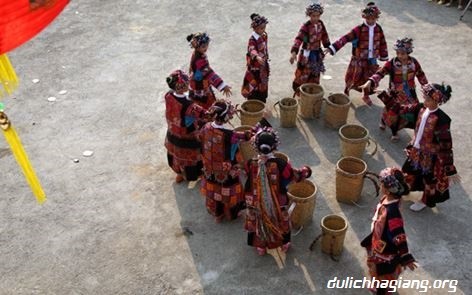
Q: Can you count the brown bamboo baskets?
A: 10